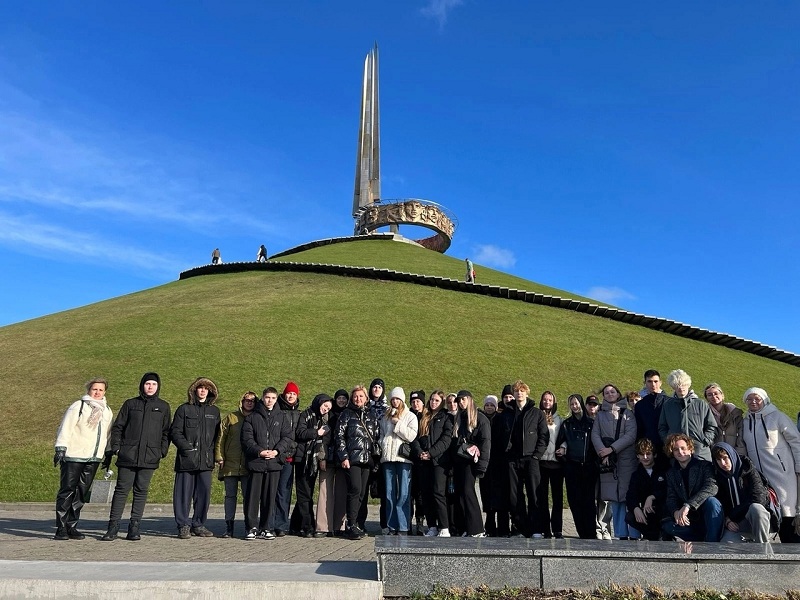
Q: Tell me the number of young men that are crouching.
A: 3